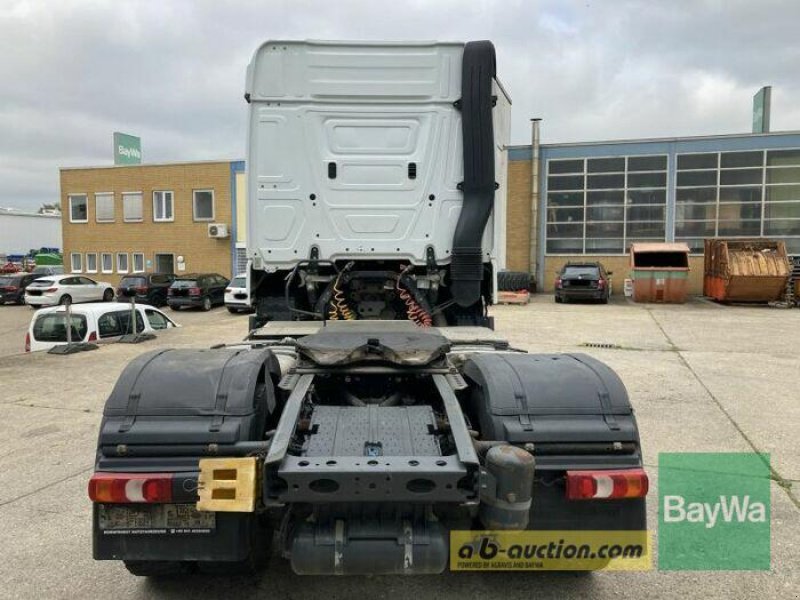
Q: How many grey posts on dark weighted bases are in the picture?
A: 2